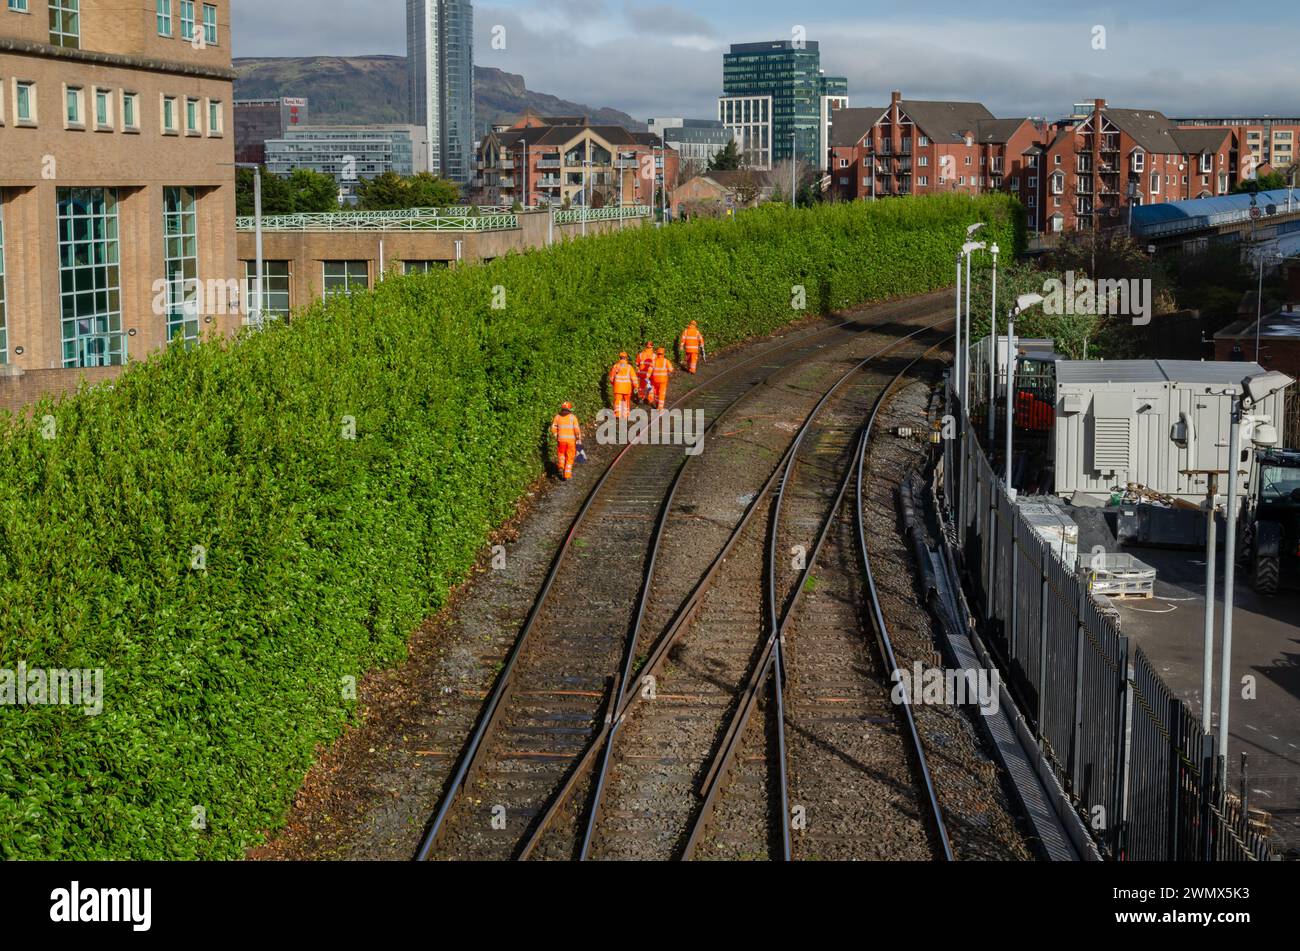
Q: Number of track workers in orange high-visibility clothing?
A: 5